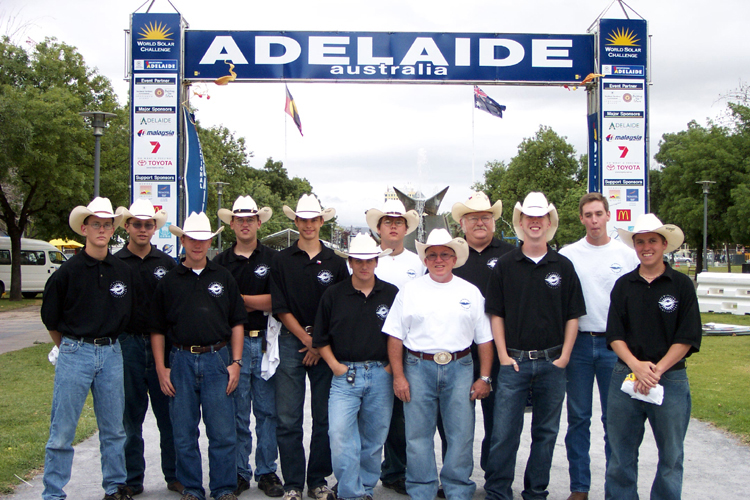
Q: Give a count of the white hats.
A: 11